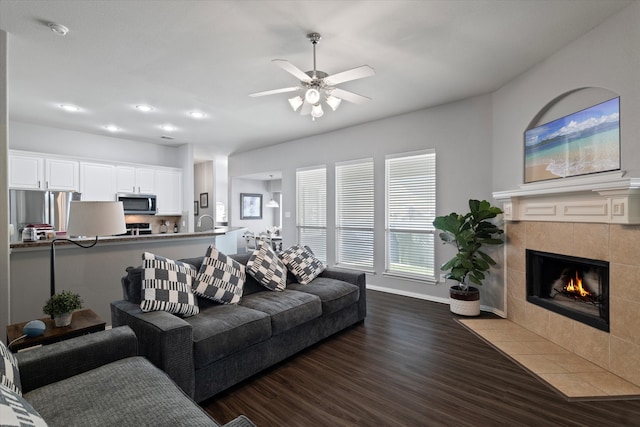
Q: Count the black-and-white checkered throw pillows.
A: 6